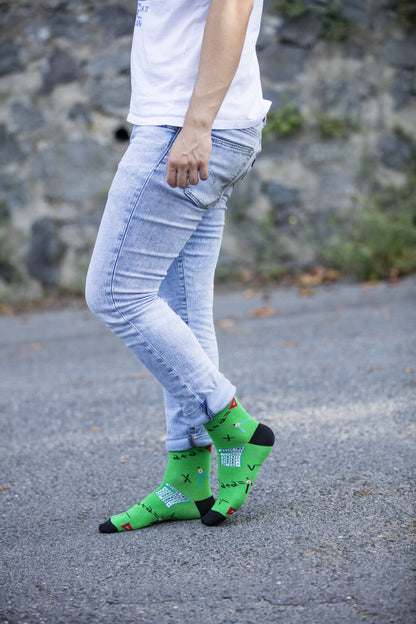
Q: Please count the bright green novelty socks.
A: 2